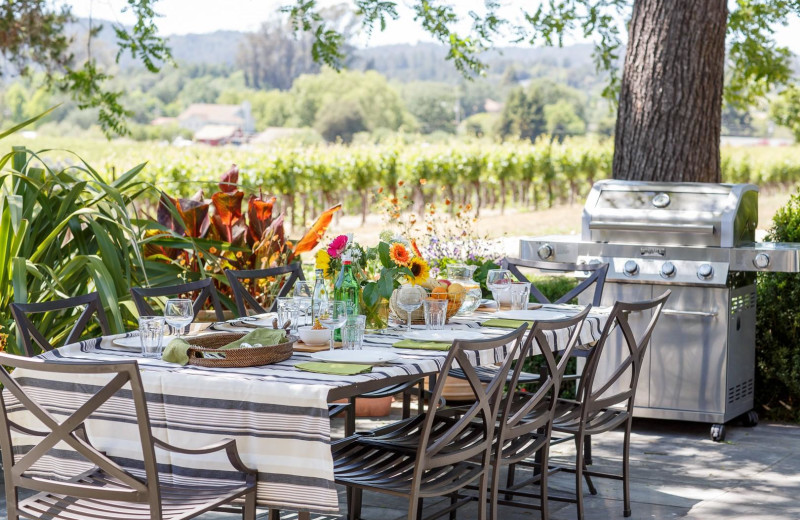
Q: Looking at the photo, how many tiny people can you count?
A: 0